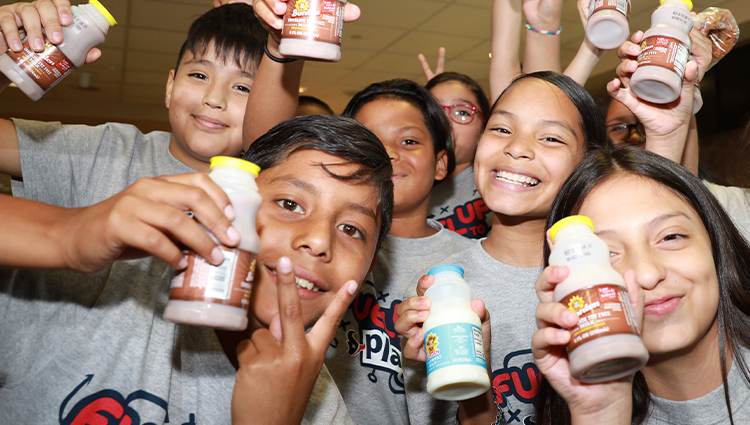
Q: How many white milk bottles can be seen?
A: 1